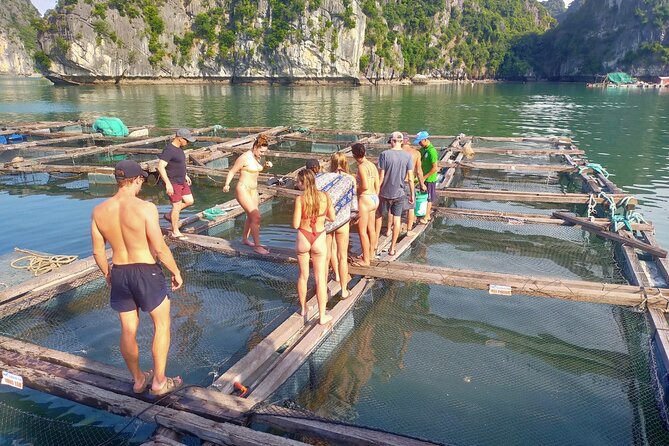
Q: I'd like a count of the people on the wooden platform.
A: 10